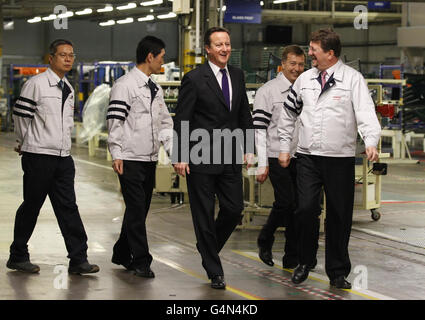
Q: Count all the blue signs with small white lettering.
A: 2